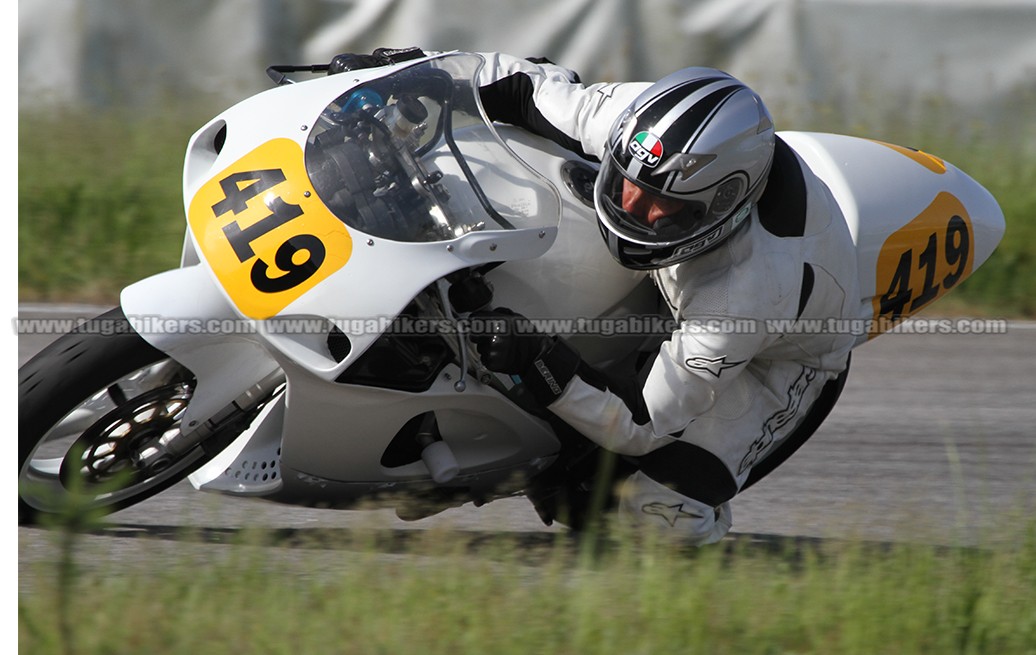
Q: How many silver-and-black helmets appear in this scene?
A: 1